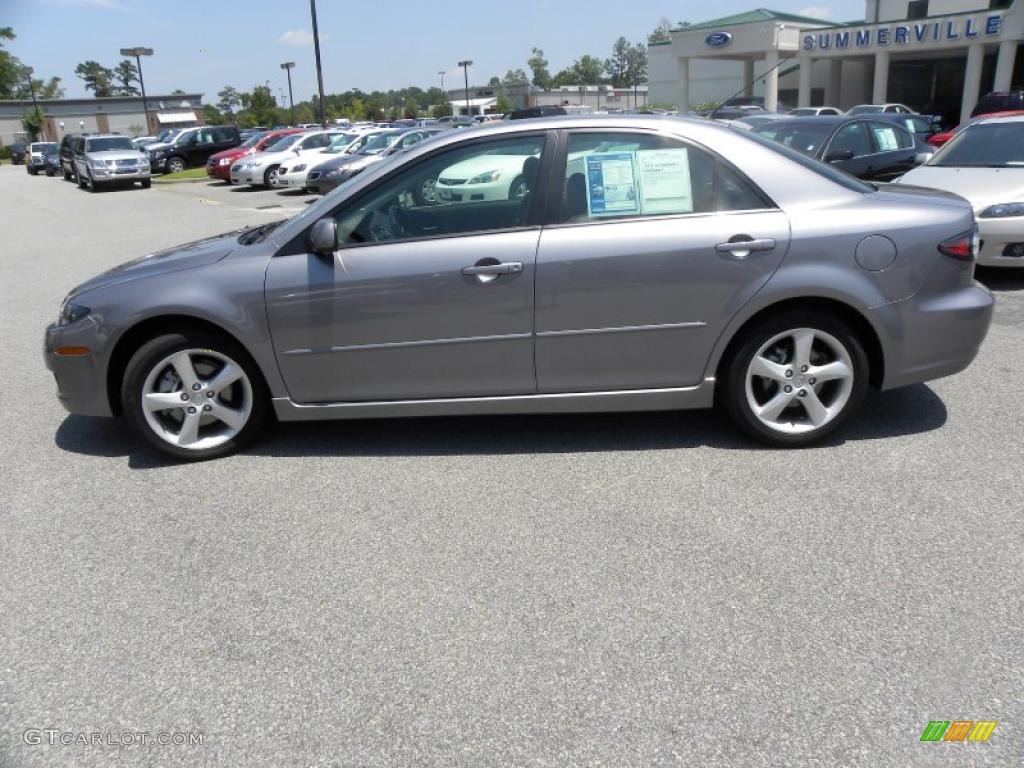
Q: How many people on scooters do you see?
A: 0